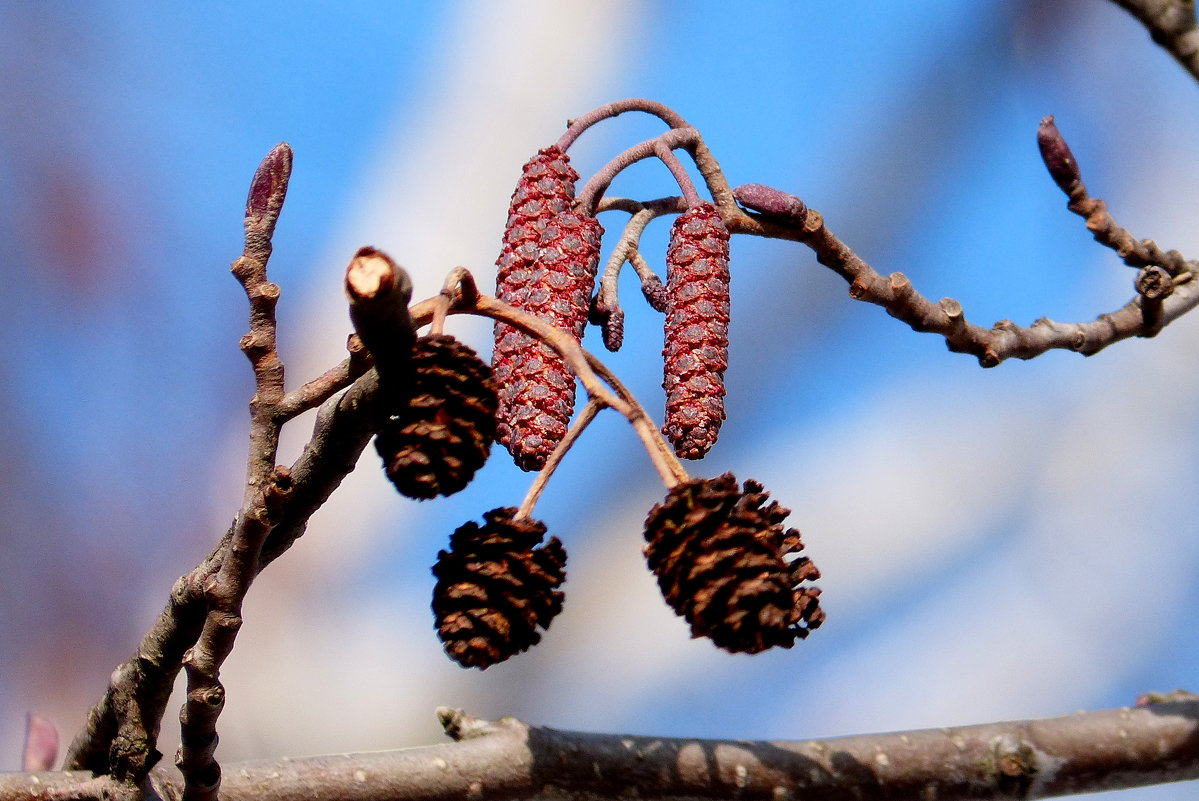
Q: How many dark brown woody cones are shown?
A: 3